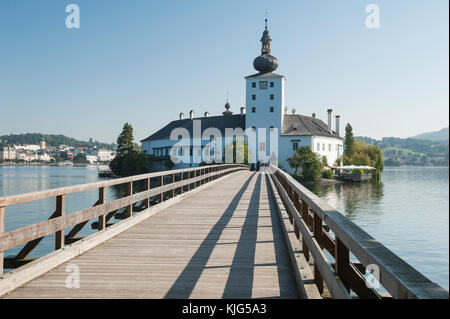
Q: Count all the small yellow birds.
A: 0